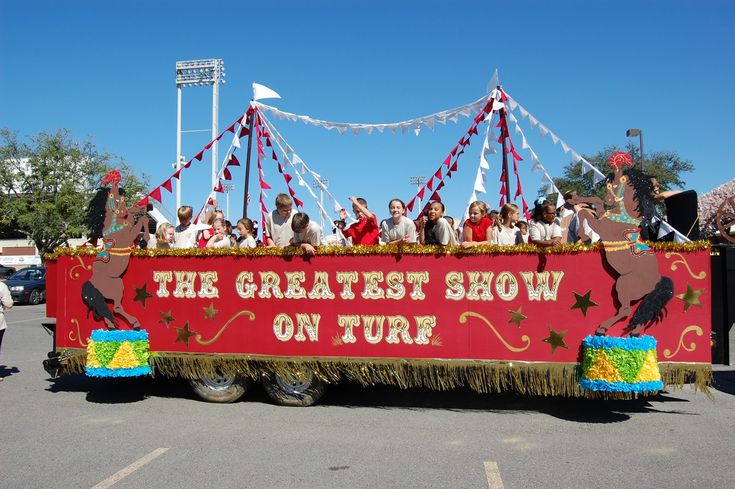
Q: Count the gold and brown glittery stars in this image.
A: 8